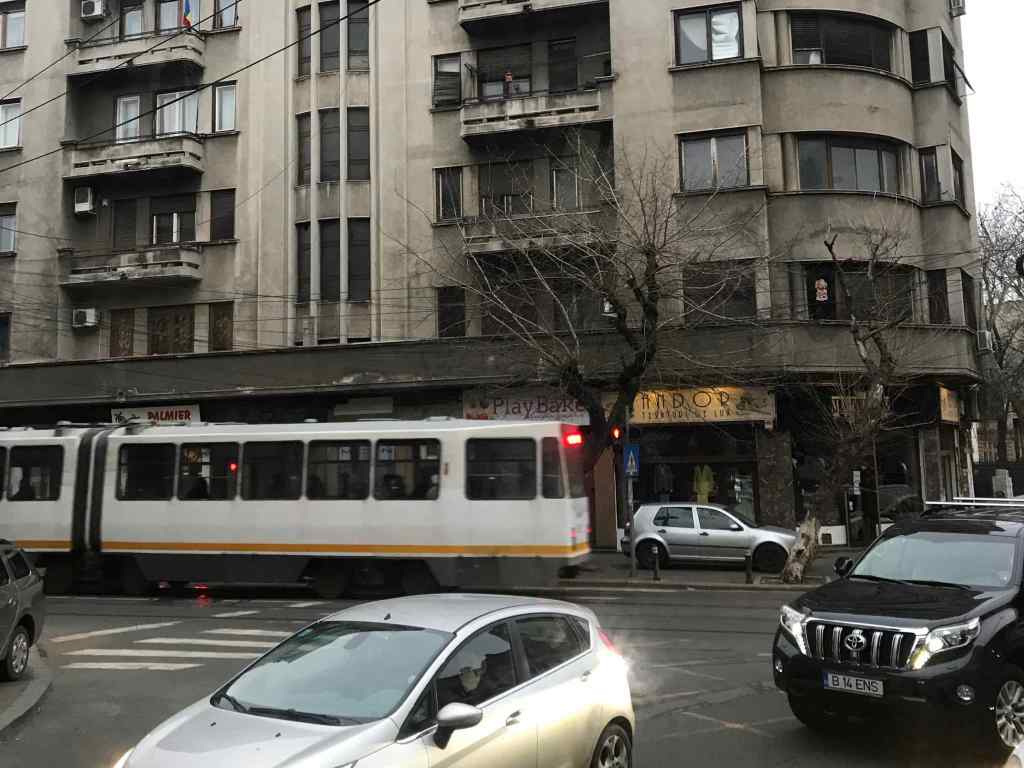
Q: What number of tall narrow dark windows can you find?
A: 9